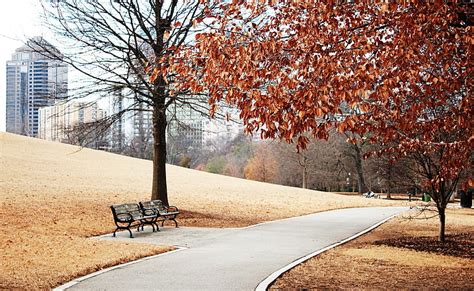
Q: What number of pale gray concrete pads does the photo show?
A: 1